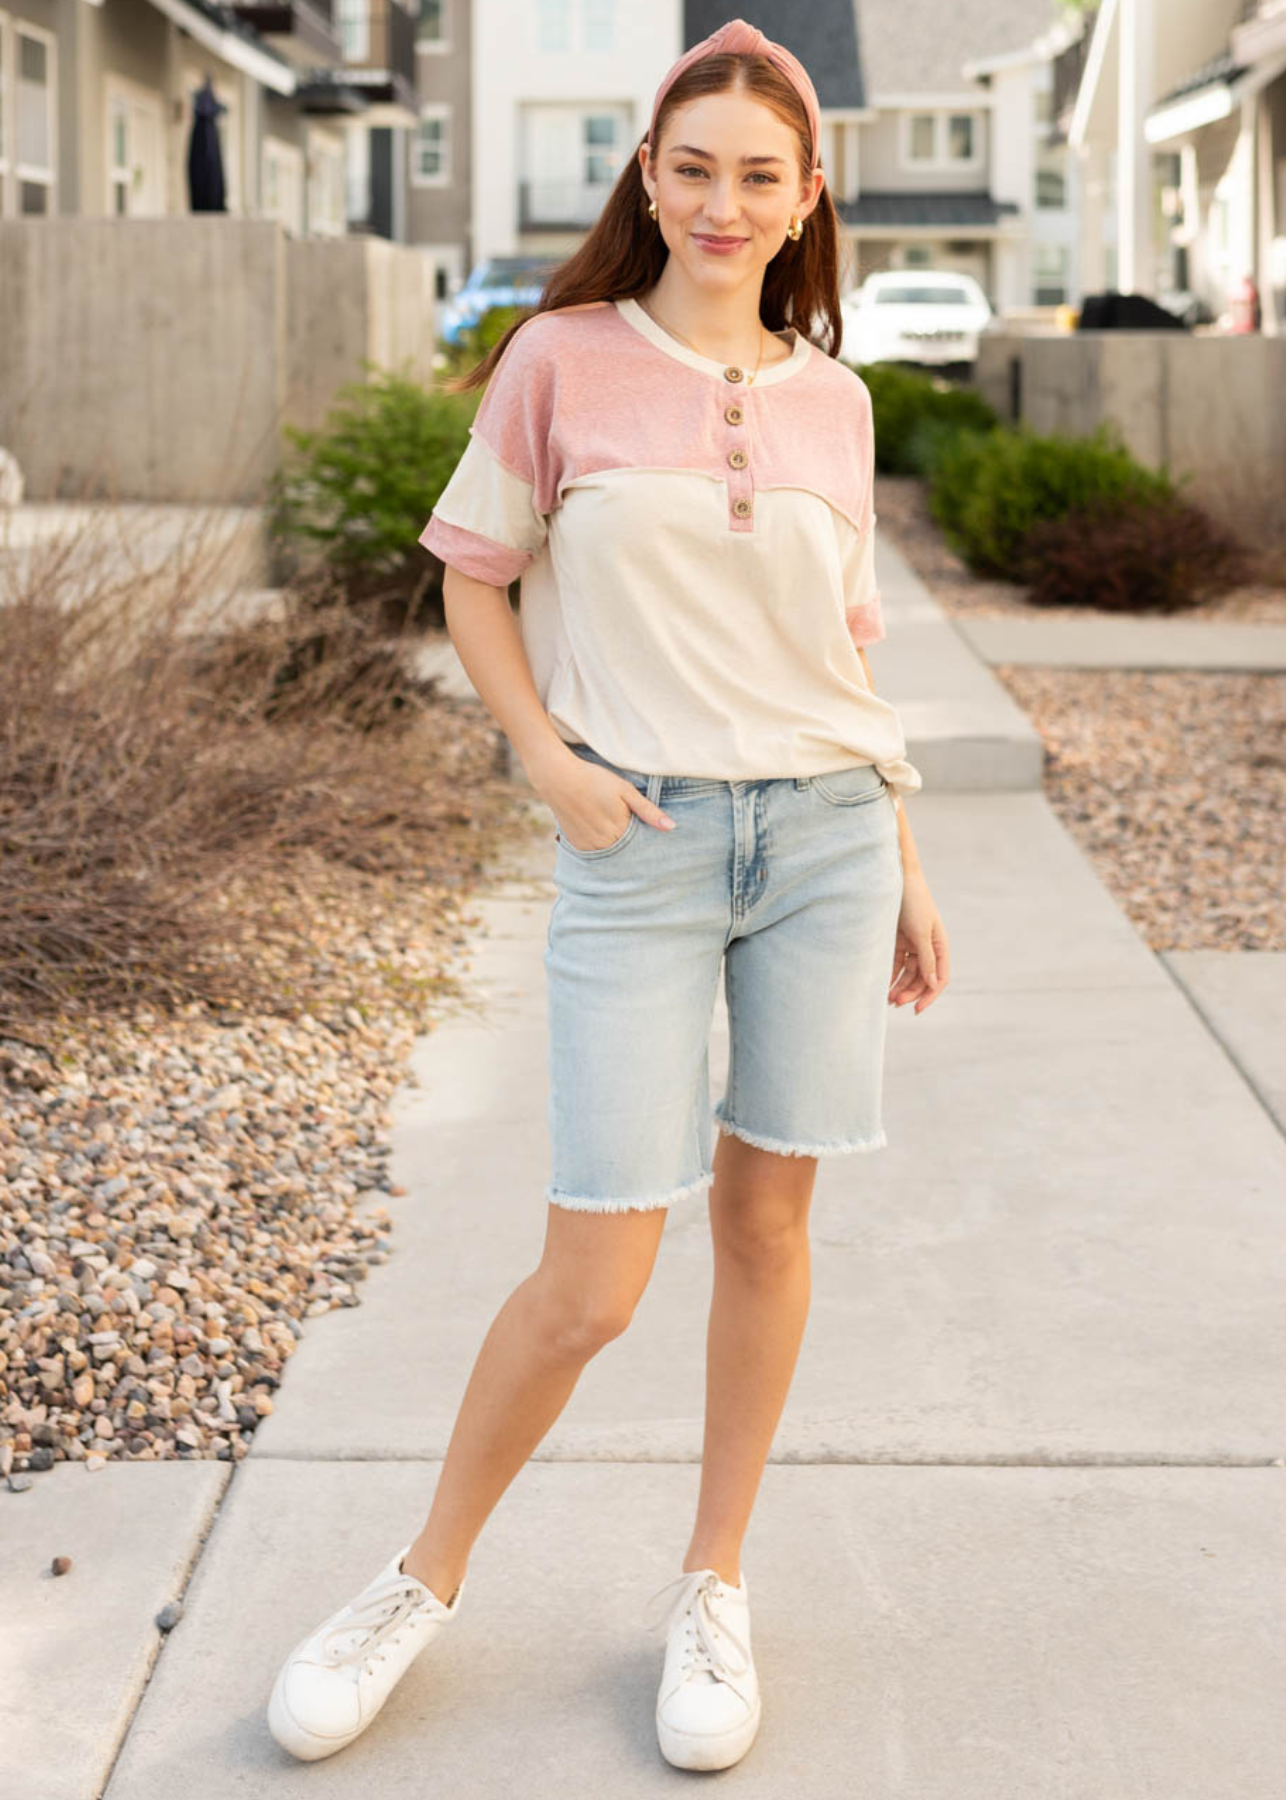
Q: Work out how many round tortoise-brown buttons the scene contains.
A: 4